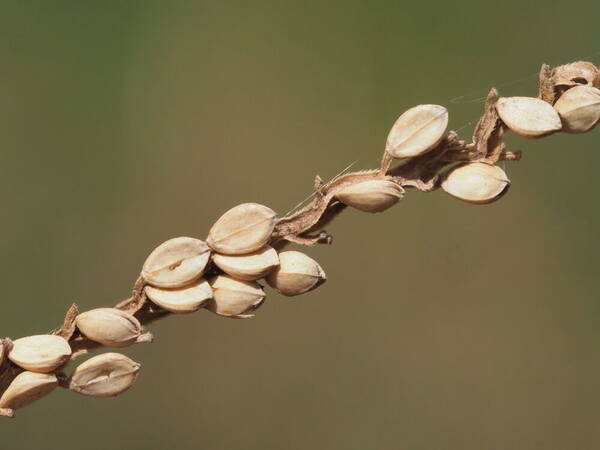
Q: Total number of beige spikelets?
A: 15